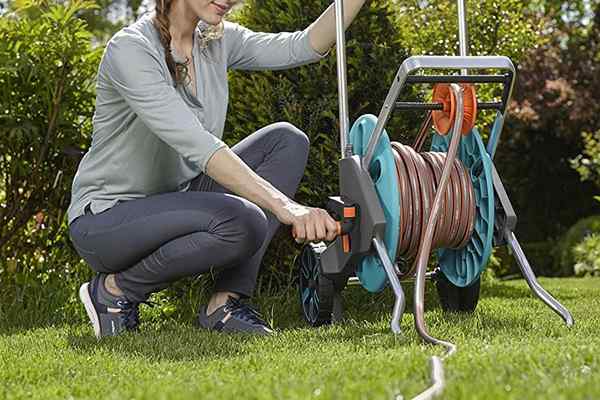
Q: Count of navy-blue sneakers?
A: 2